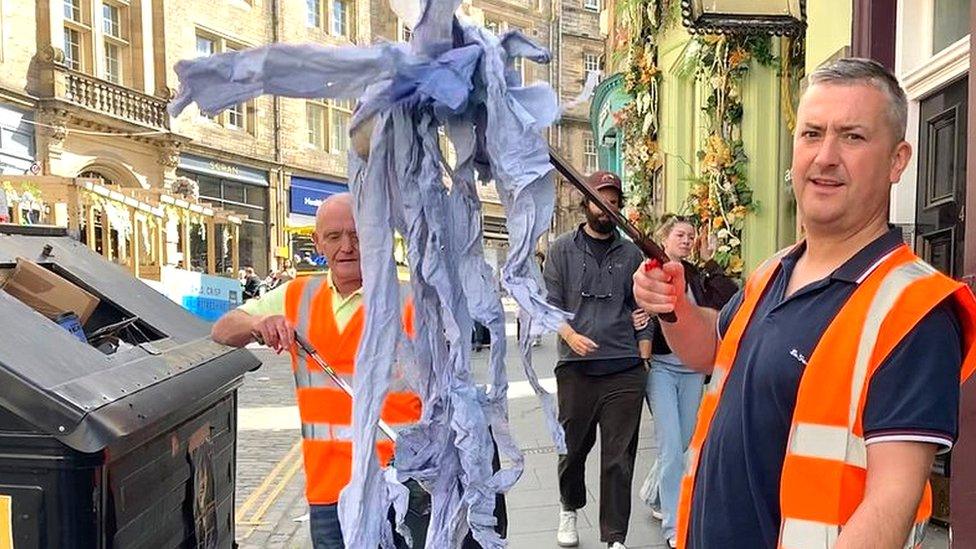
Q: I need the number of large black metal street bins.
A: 1